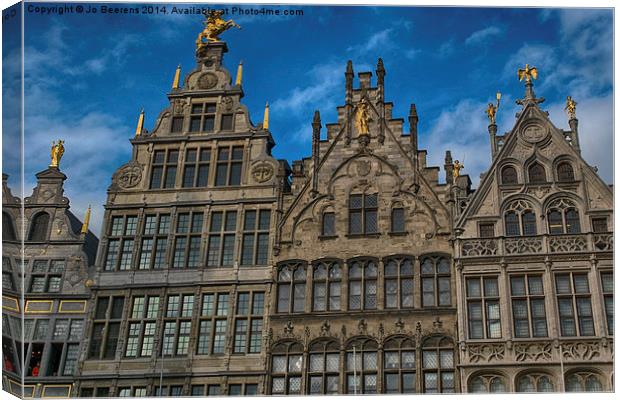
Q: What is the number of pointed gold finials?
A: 5